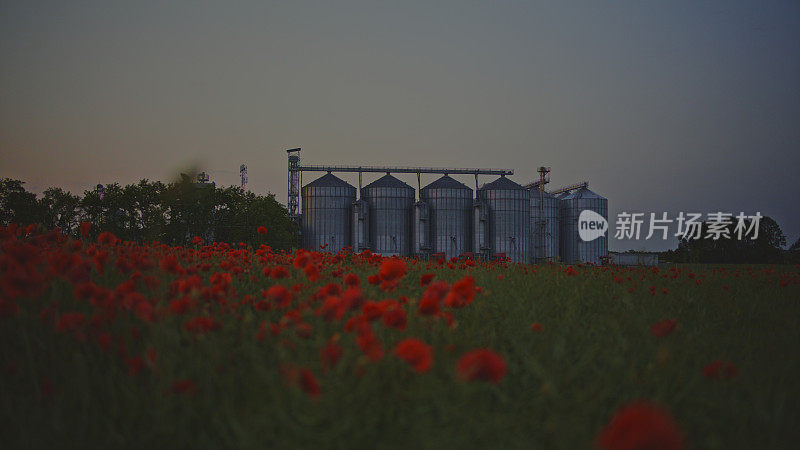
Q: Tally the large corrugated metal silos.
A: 6